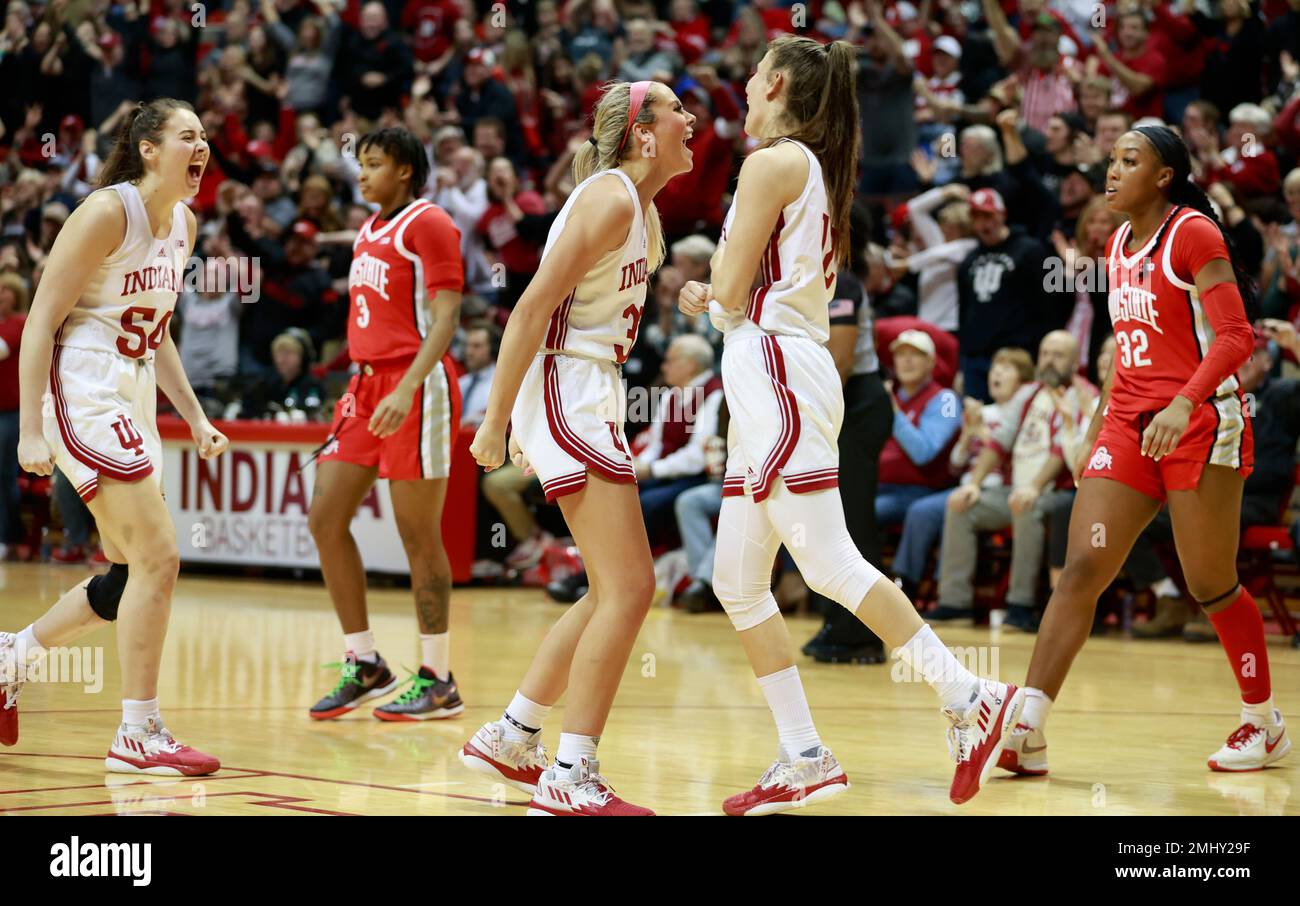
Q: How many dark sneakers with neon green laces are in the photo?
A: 2